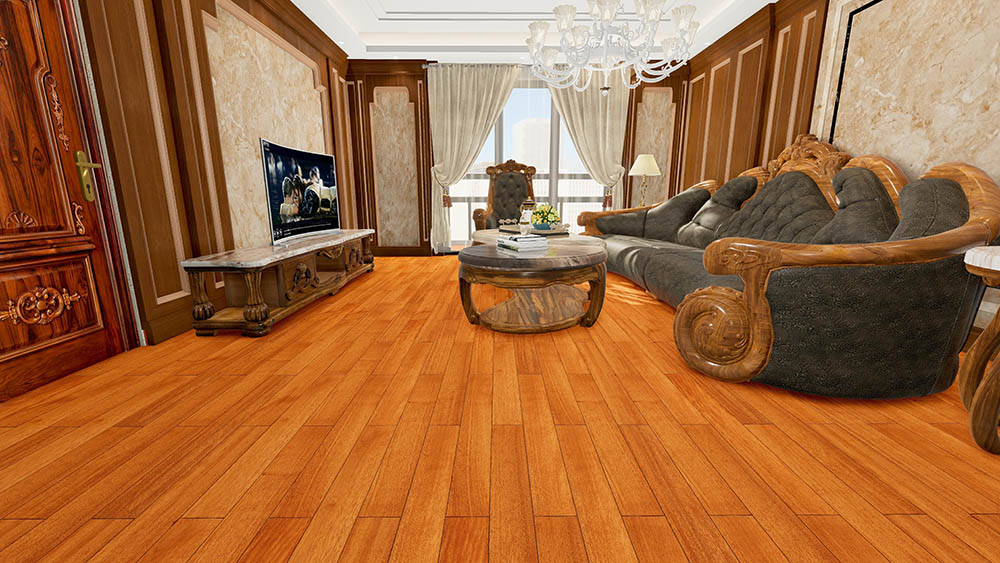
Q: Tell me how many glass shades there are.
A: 12